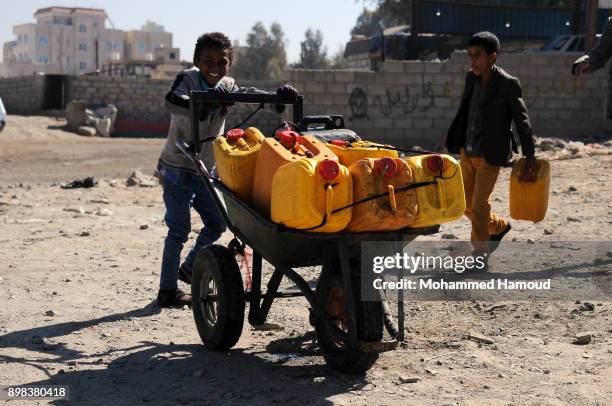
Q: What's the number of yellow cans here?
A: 7